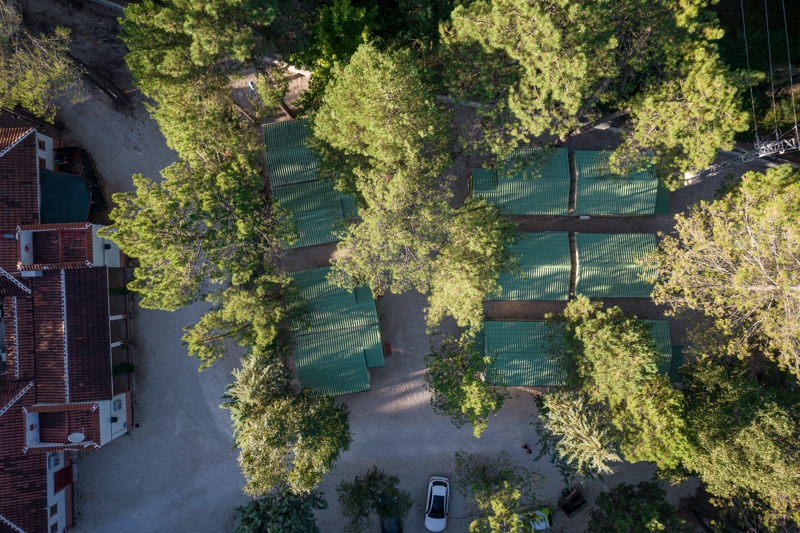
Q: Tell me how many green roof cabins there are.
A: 10